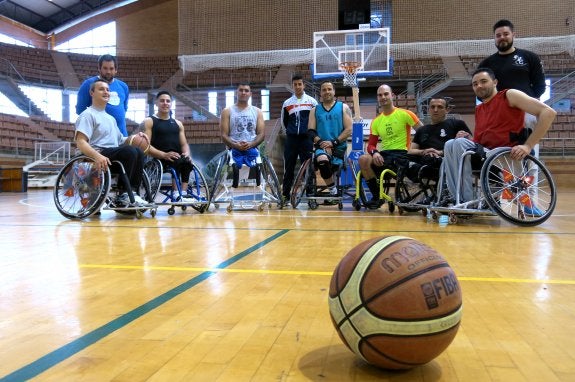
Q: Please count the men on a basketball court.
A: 10